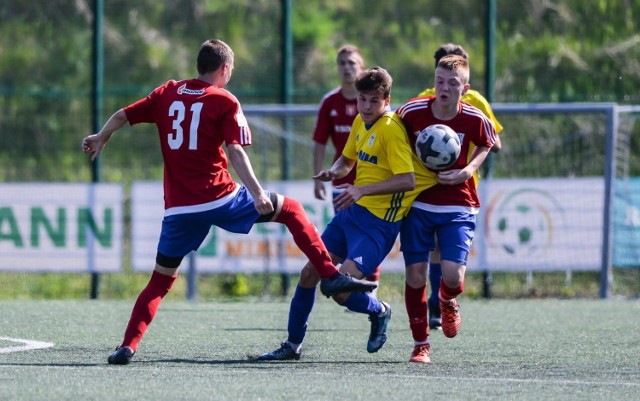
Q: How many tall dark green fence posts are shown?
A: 3